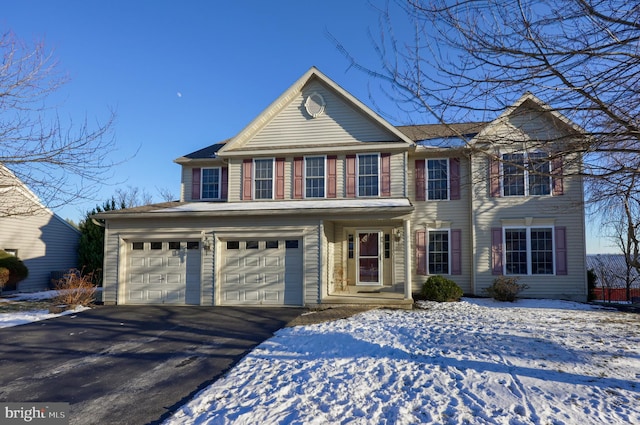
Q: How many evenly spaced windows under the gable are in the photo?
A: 3